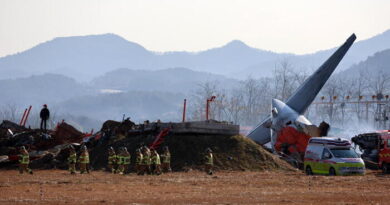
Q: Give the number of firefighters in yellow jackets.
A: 10